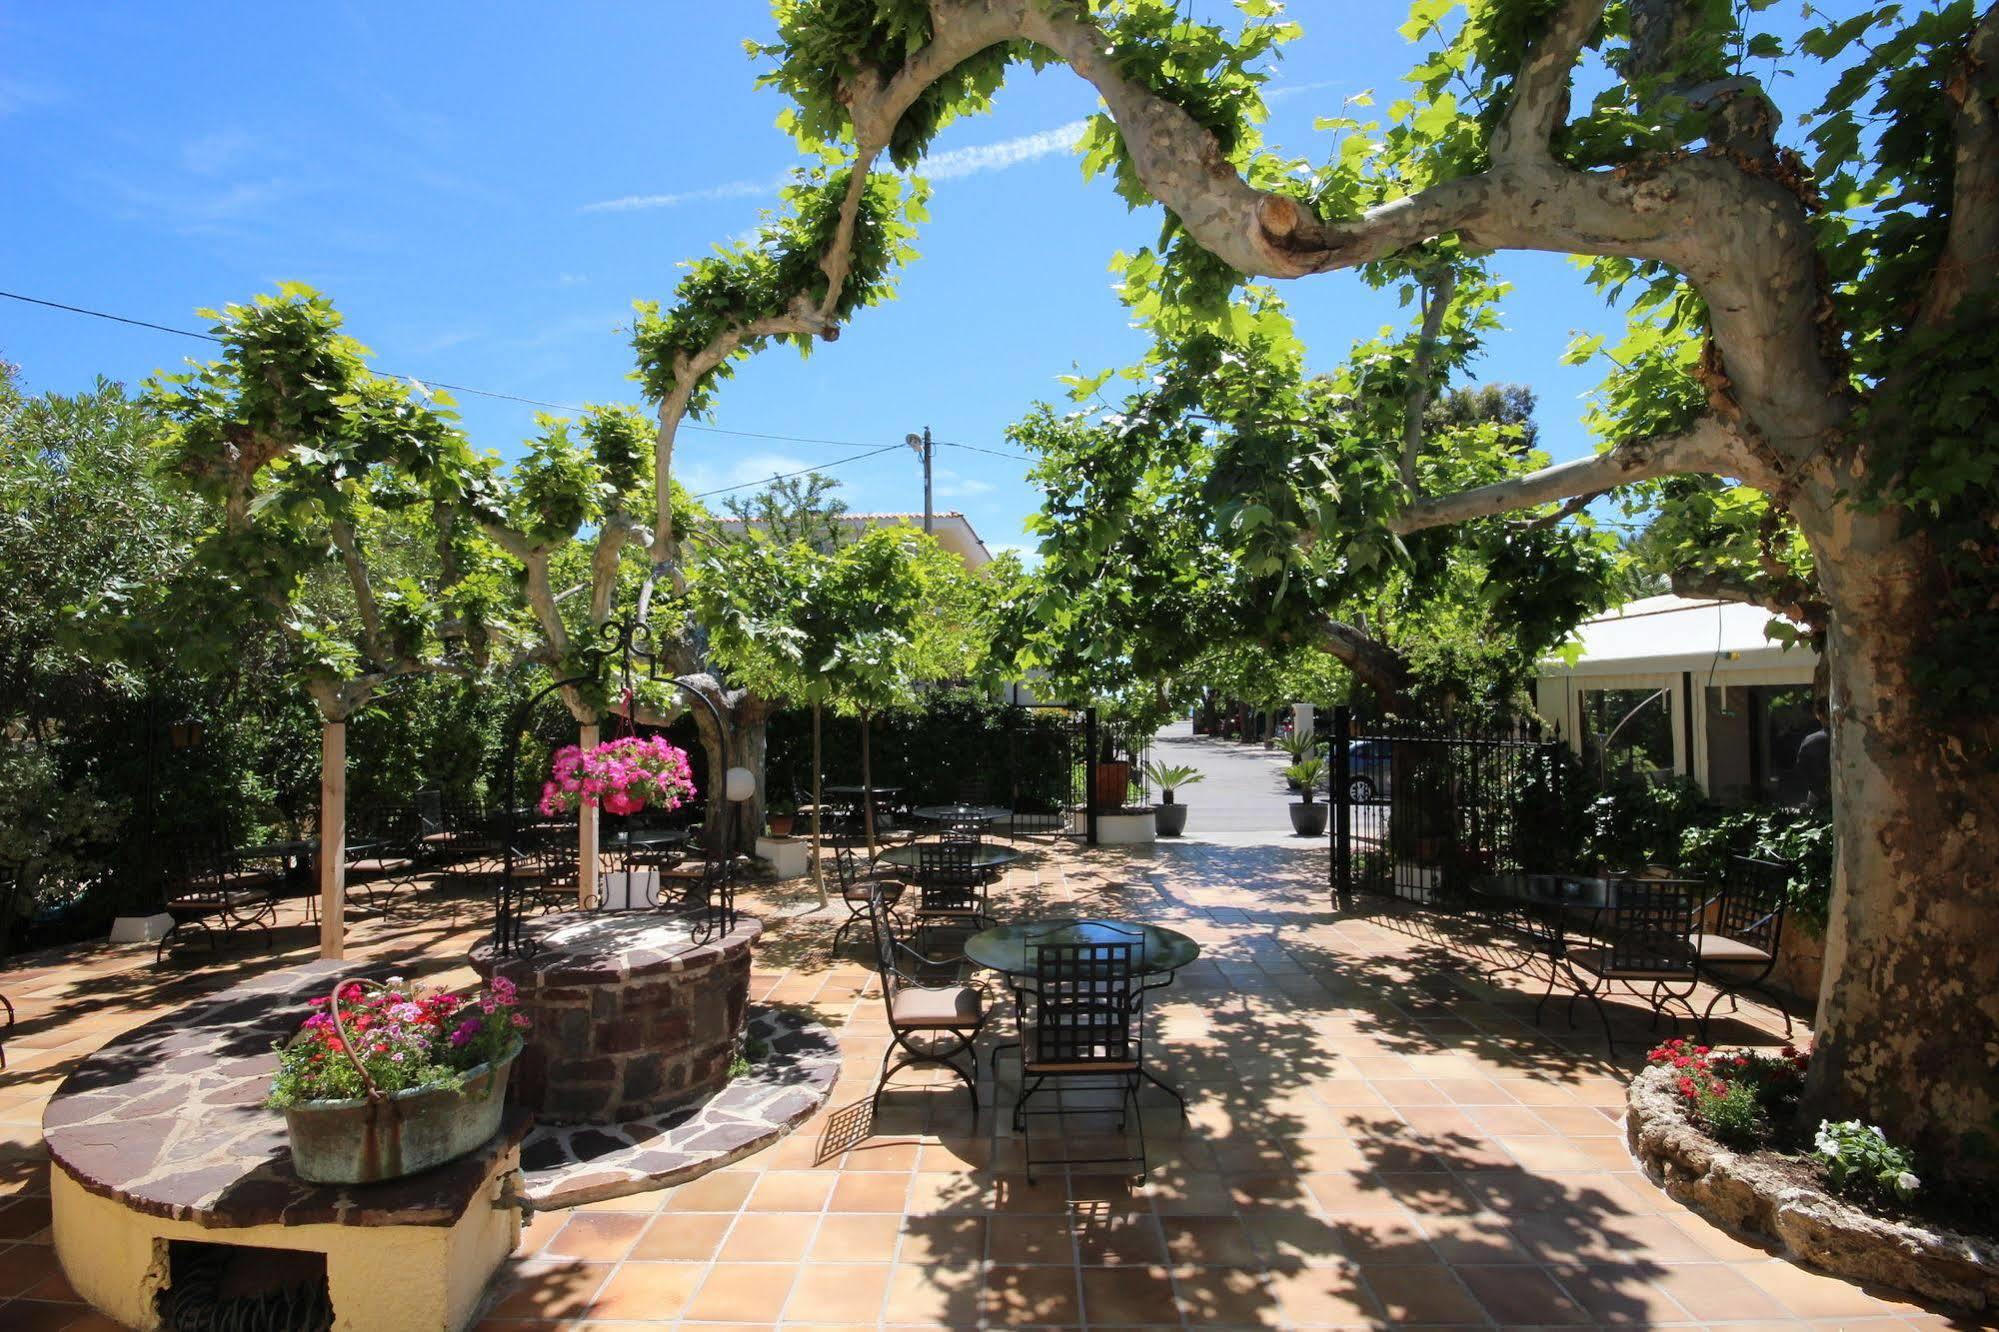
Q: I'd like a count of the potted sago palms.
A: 3